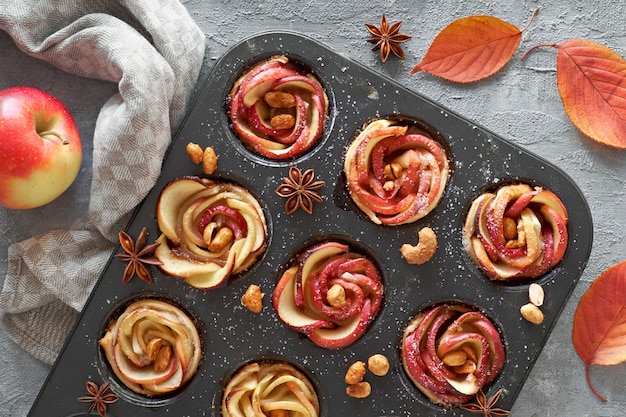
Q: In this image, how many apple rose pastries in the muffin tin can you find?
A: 8